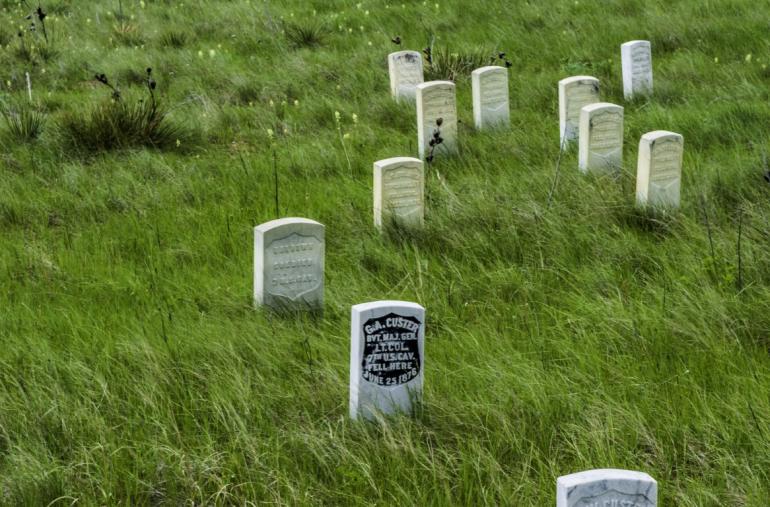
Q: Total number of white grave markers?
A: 11